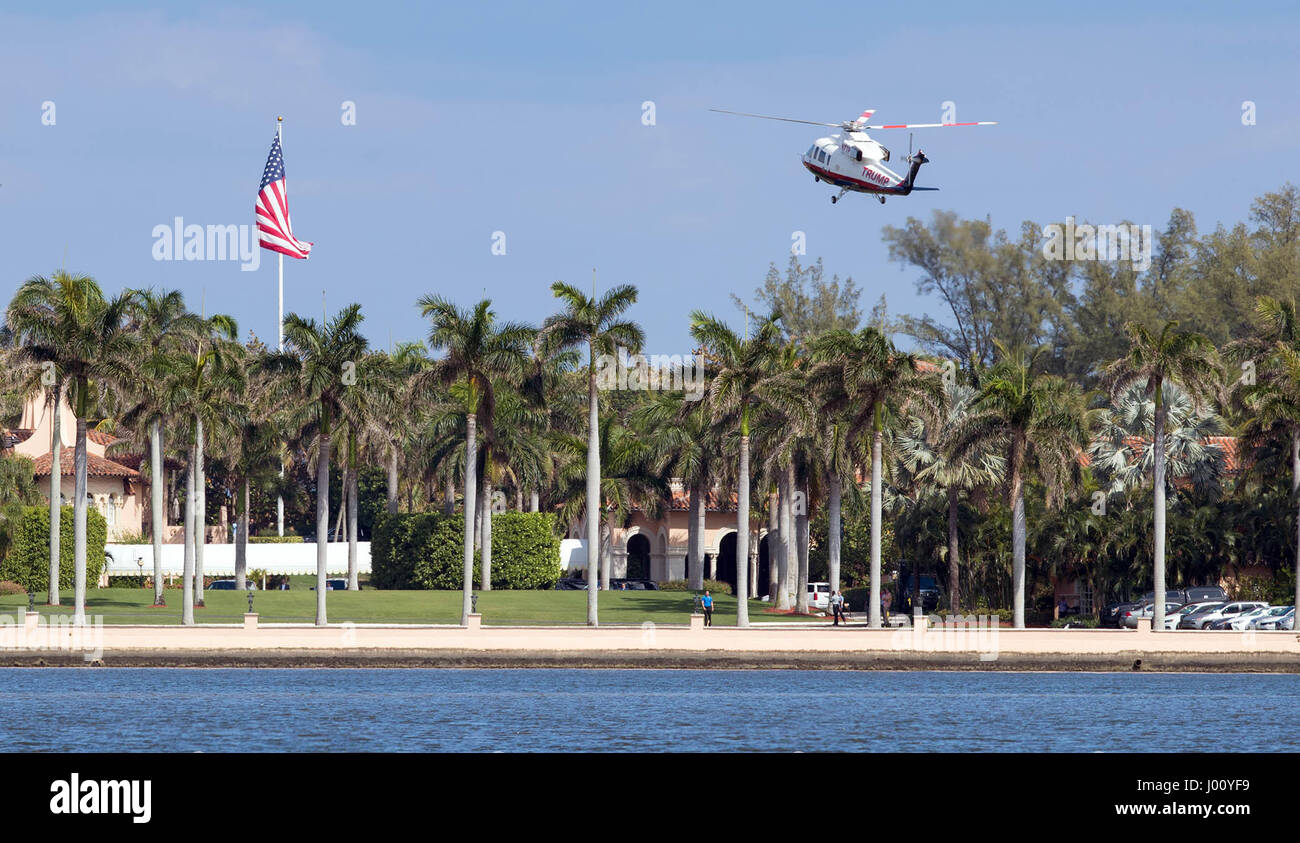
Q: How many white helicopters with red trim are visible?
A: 1